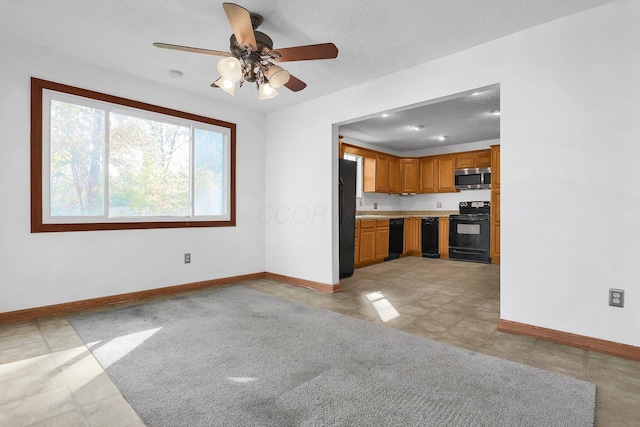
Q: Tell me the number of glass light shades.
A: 4